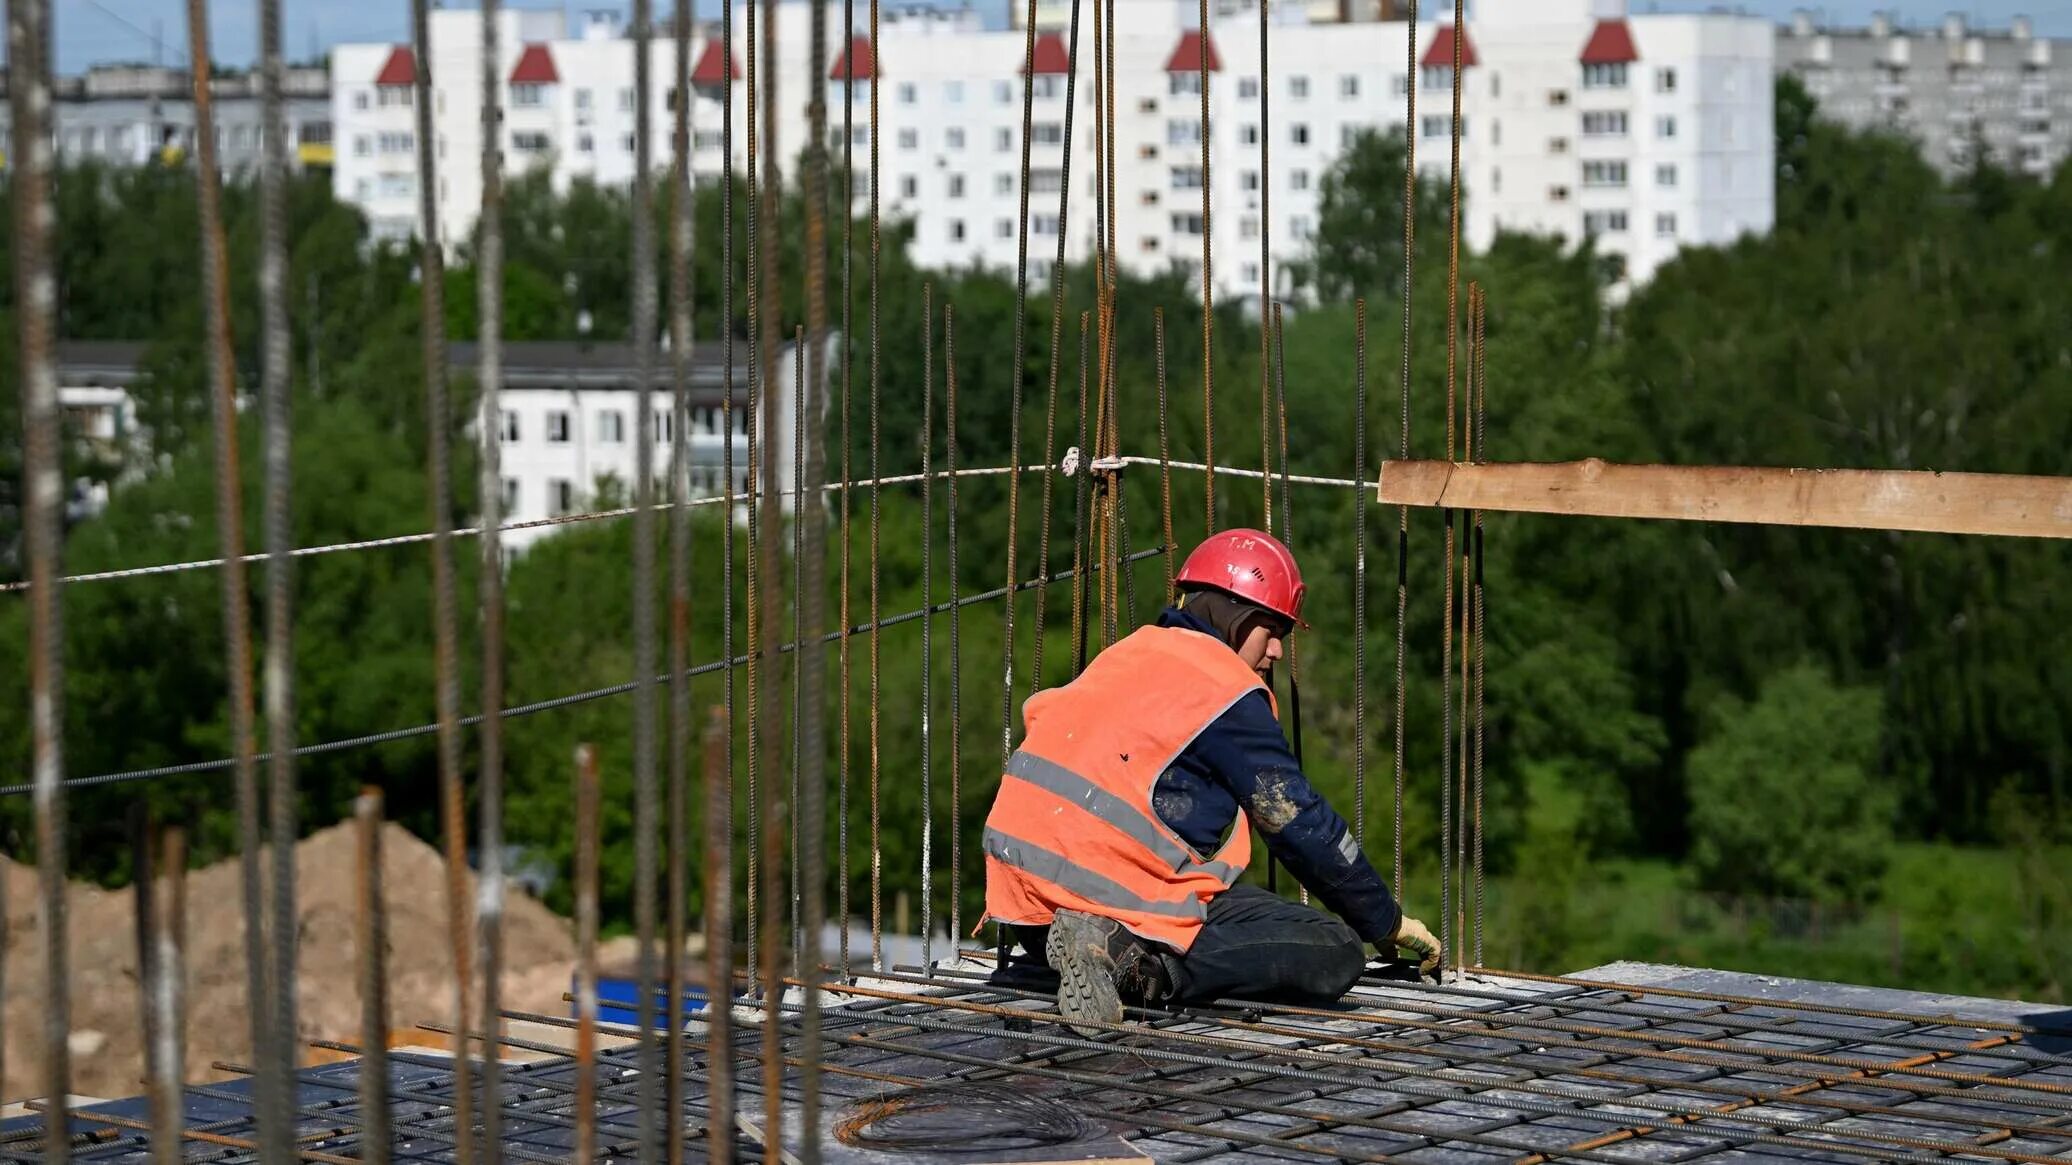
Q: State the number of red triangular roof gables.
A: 8